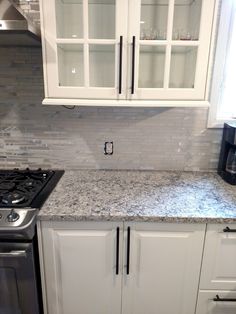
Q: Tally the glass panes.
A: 8